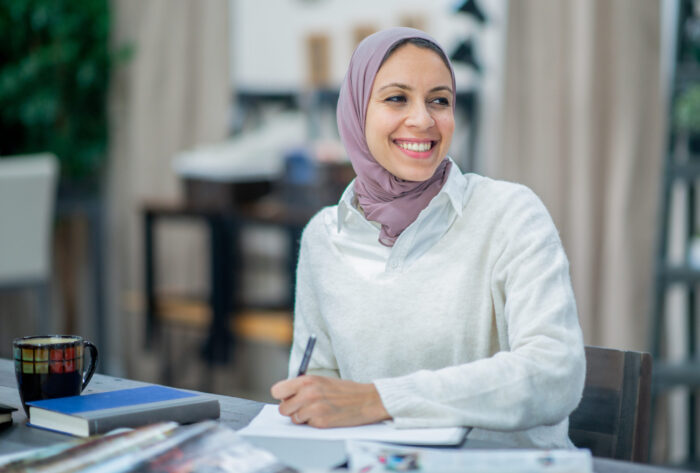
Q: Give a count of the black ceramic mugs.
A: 1